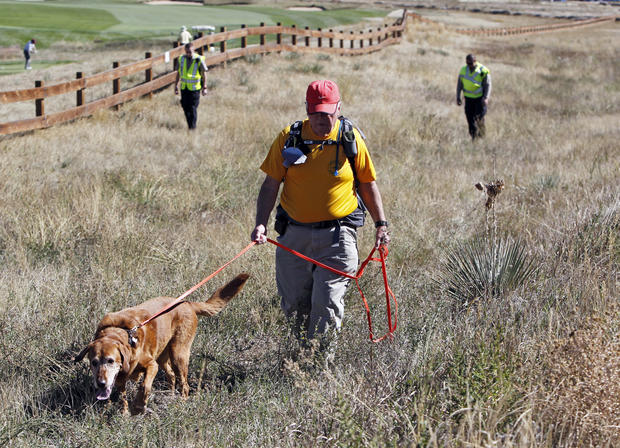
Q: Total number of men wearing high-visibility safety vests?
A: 2